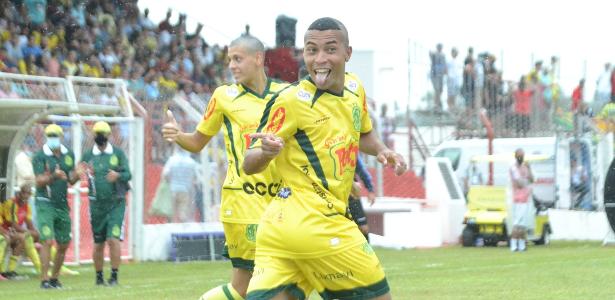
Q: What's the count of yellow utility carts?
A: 1